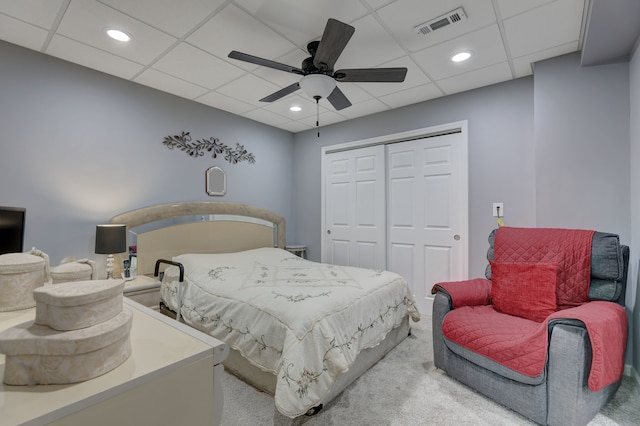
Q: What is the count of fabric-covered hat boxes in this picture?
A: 4